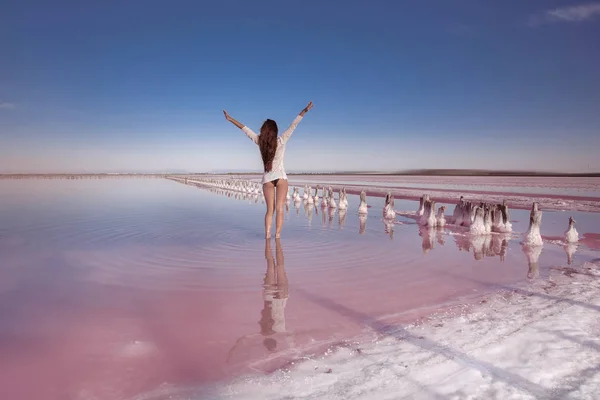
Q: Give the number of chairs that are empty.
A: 0